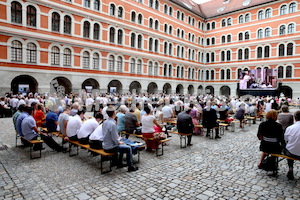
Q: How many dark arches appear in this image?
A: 13